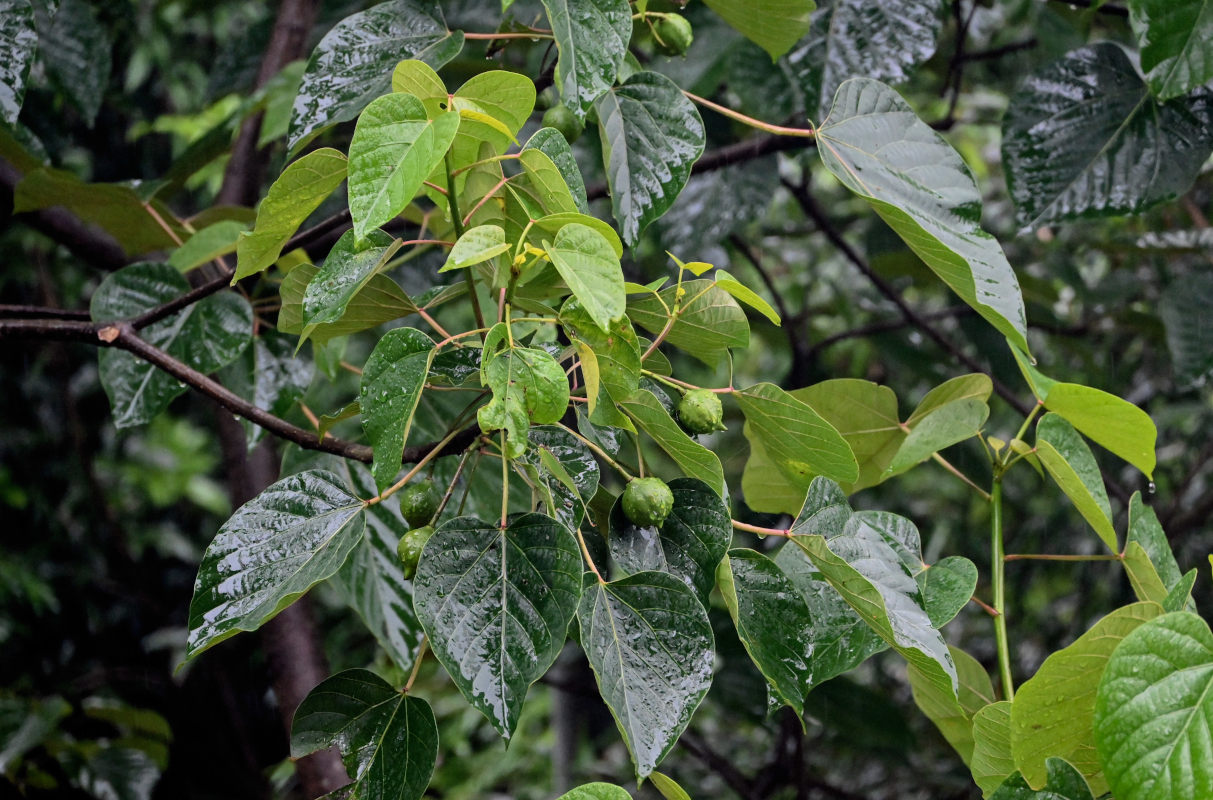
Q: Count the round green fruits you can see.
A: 6